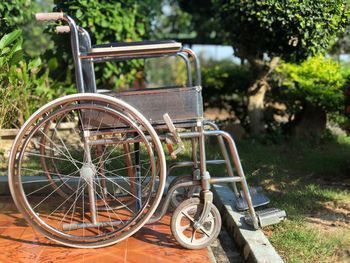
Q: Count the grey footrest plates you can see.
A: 2